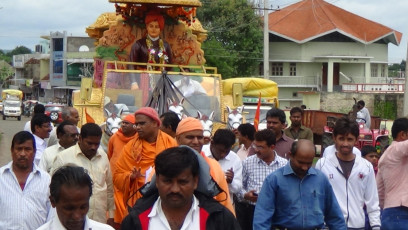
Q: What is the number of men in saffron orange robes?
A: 3